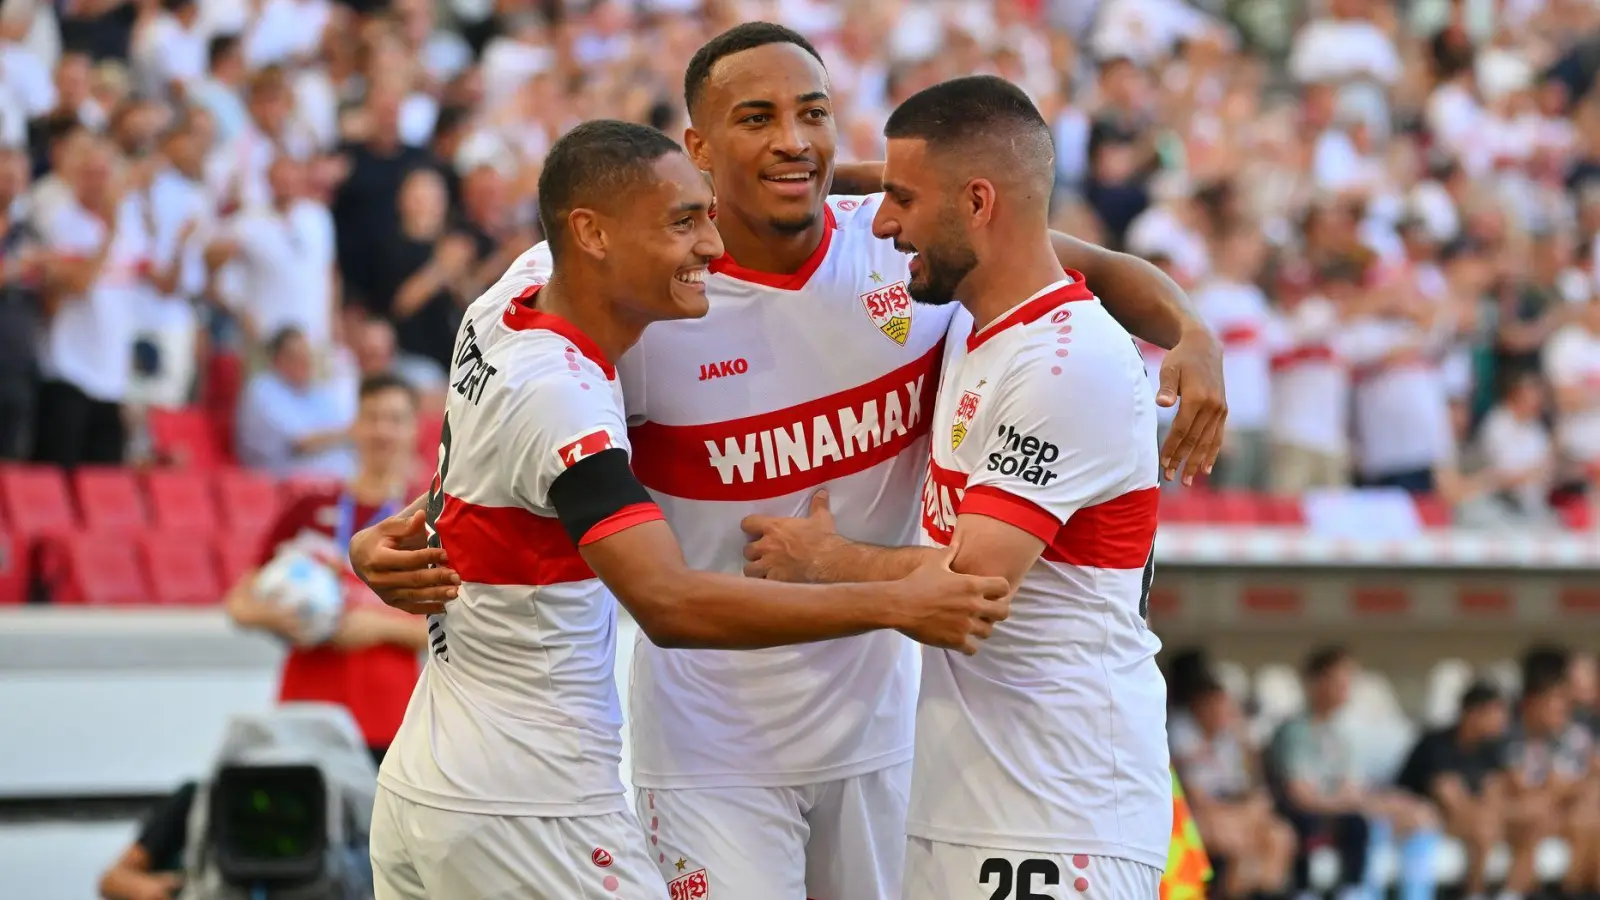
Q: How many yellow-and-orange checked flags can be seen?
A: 1